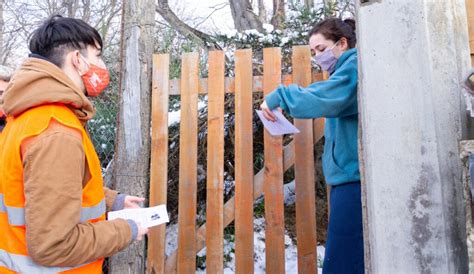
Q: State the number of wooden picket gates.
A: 1